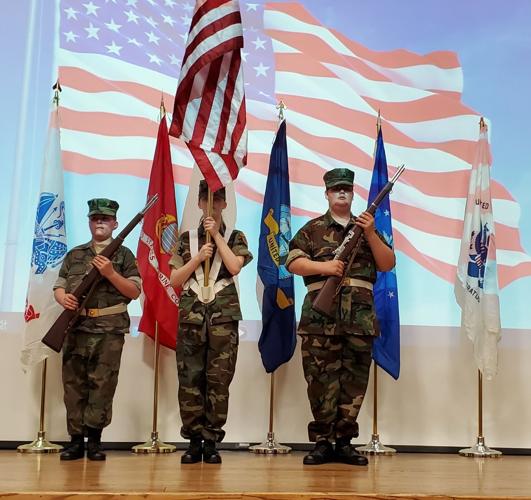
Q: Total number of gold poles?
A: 6